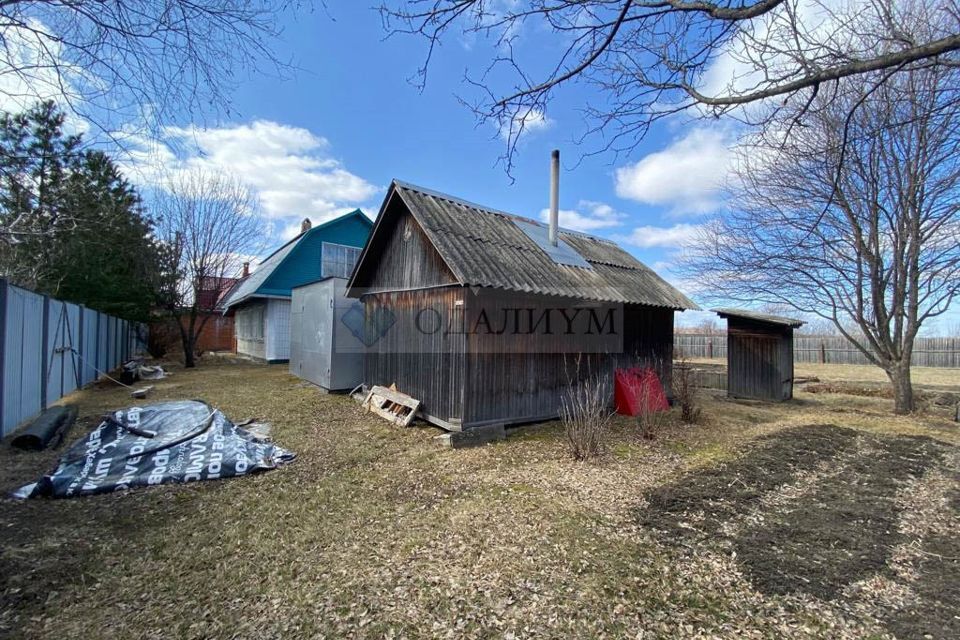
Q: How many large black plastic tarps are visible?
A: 1